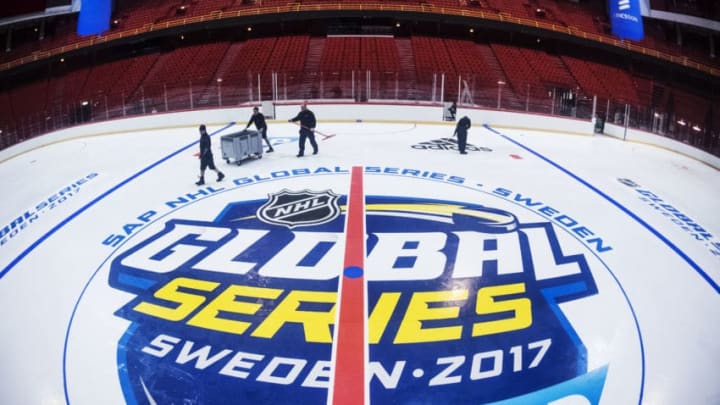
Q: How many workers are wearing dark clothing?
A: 4